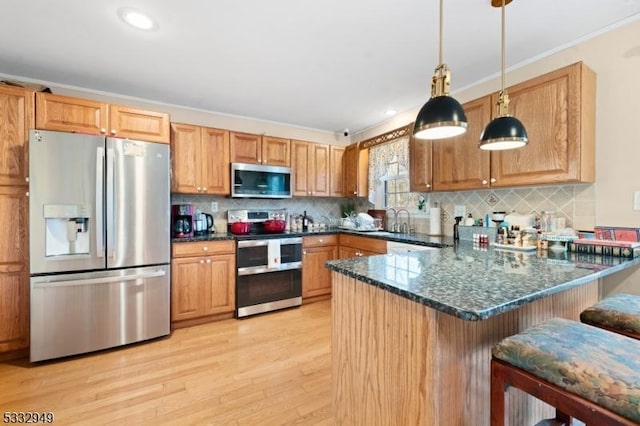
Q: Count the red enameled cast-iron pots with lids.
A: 2